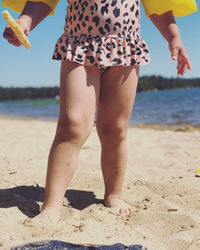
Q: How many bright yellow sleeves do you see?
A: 2